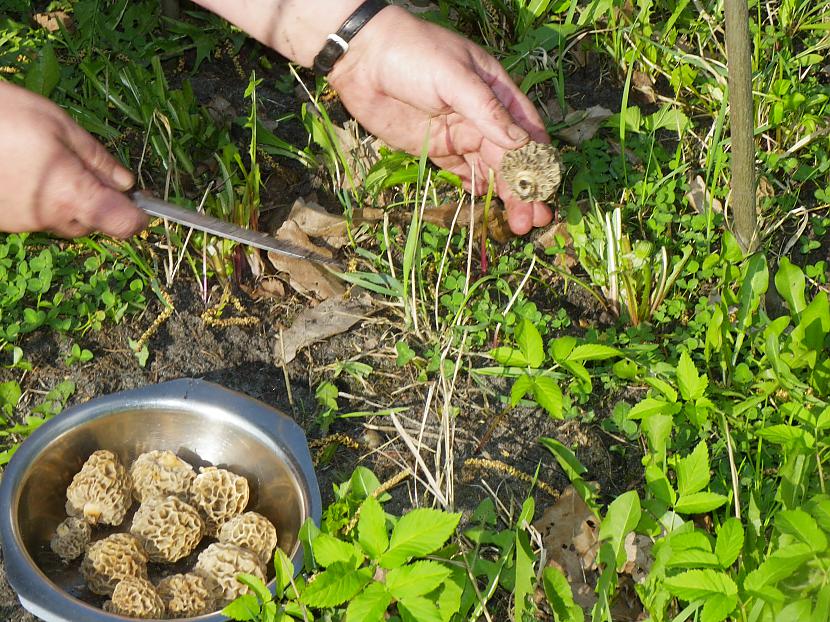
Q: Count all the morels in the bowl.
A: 10